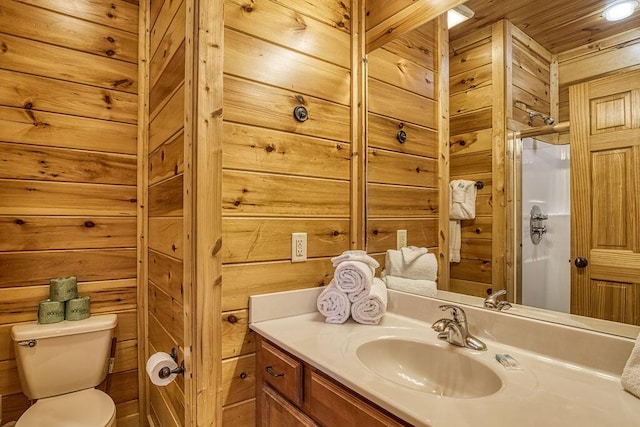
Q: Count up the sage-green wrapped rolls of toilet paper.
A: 3